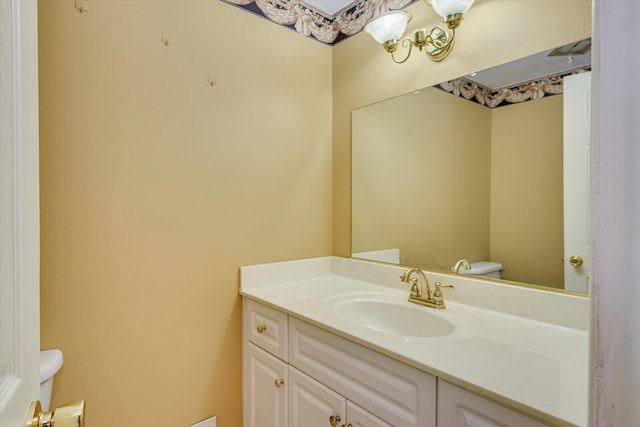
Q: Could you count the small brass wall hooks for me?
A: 3